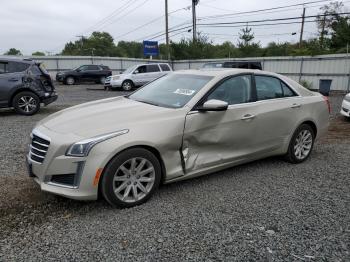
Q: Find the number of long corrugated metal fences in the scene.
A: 1